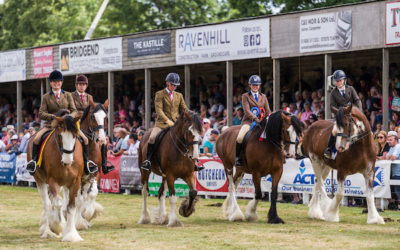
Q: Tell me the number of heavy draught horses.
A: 5